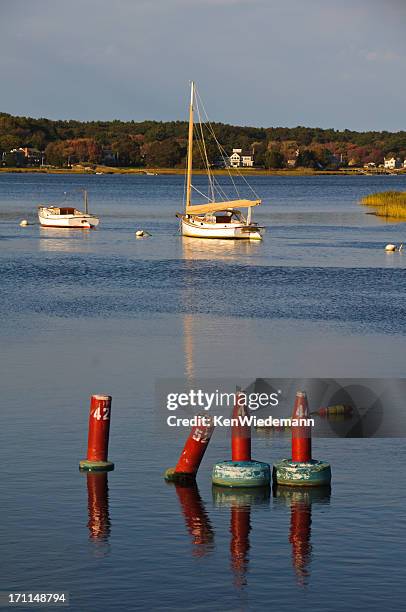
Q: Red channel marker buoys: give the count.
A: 4